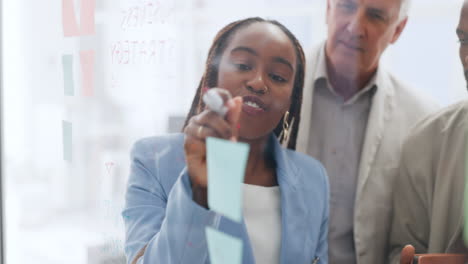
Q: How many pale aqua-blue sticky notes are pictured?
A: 4